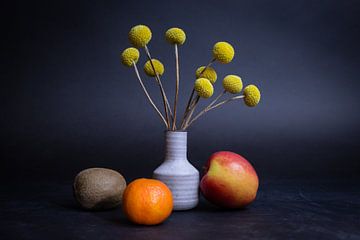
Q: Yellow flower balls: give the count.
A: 9